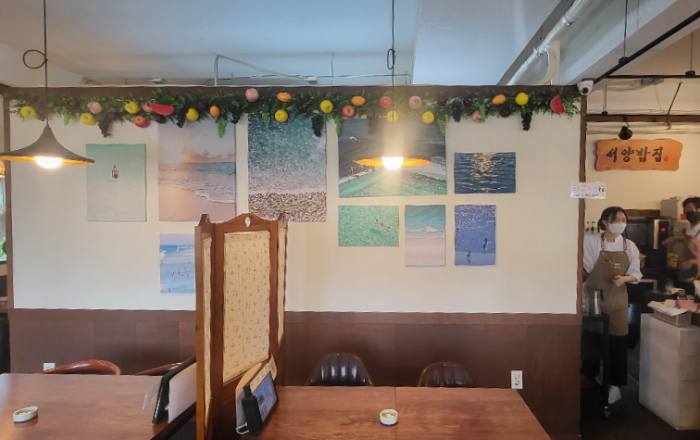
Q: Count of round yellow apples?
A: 9